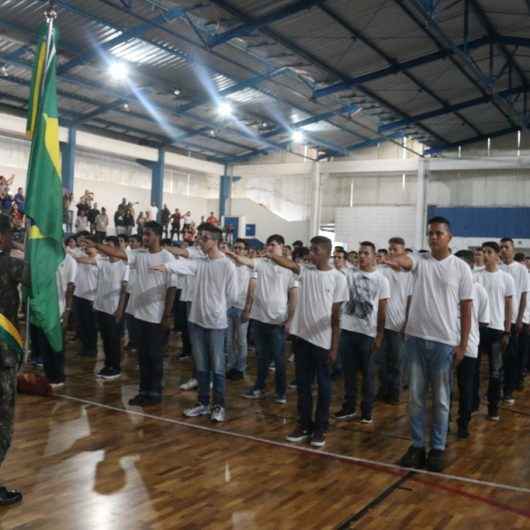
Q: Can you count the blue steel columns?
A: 3